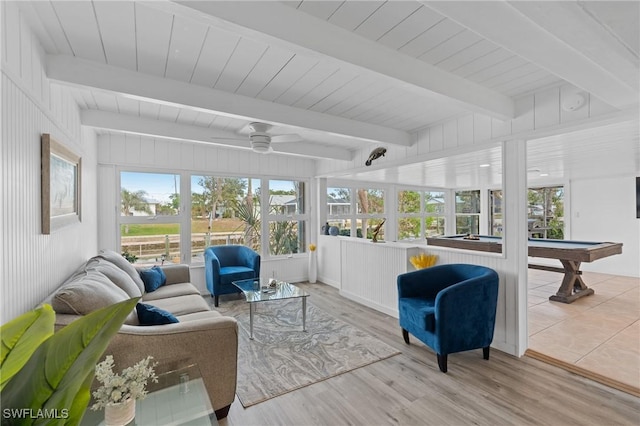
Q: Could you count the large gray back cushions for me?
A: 3